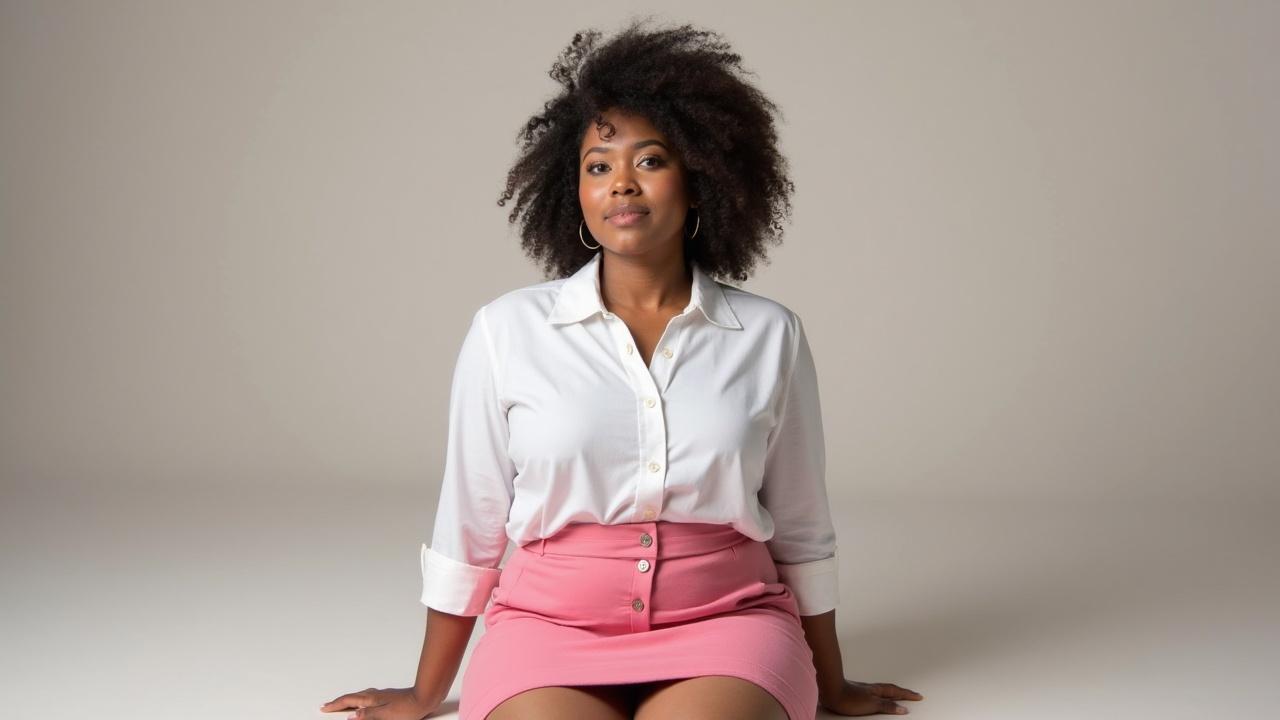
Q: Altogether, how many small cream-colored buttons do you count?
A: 5